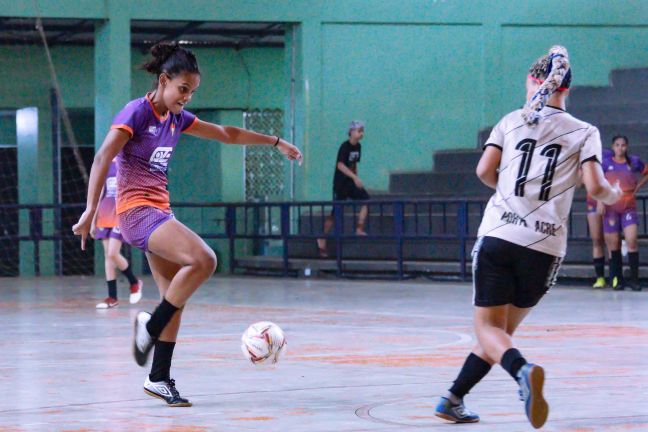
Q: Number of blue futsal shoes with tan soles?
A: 2